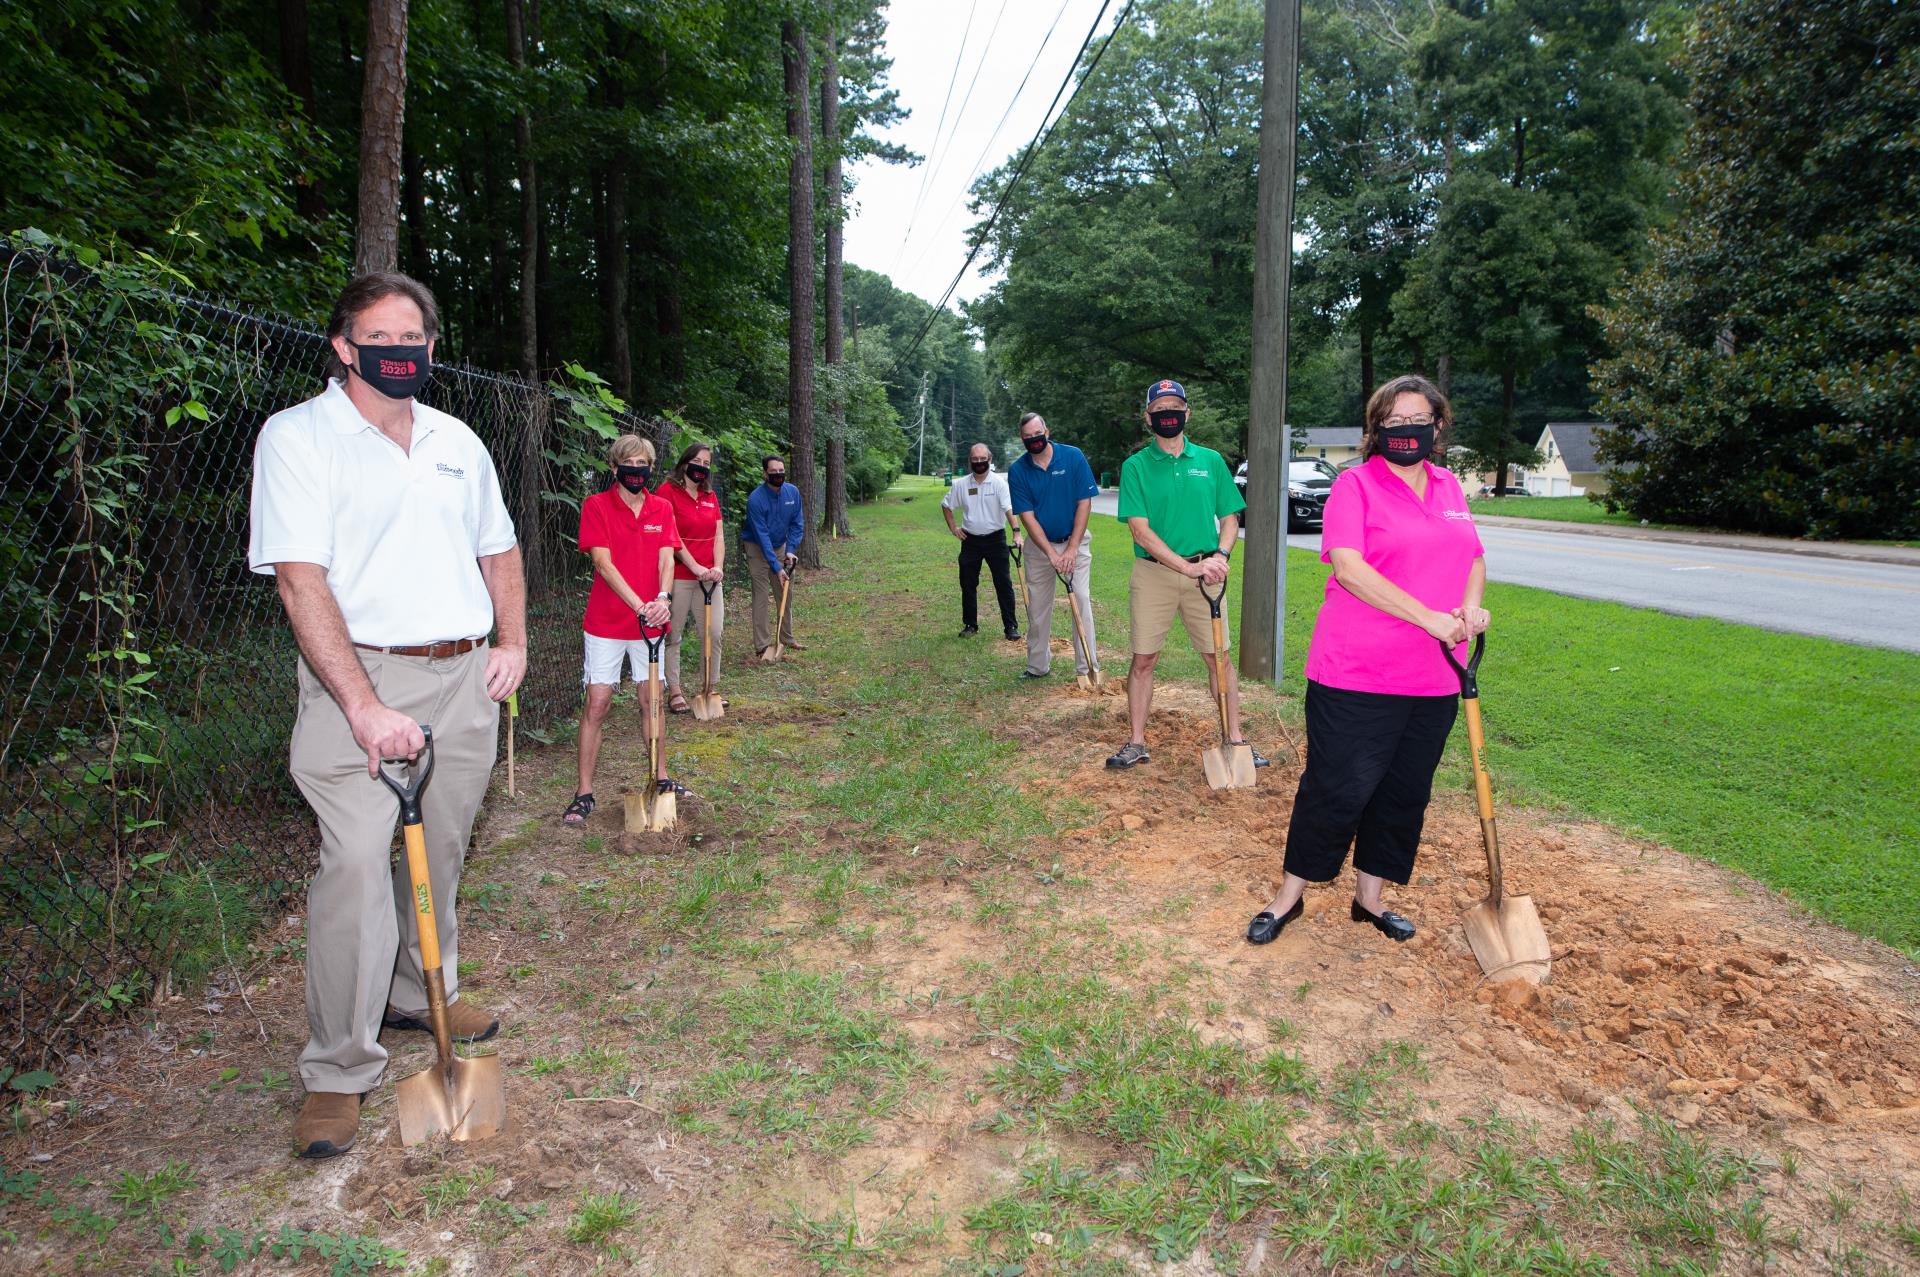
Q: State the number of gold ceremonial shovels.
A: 8